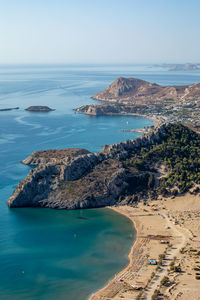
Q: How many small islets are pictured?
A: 2